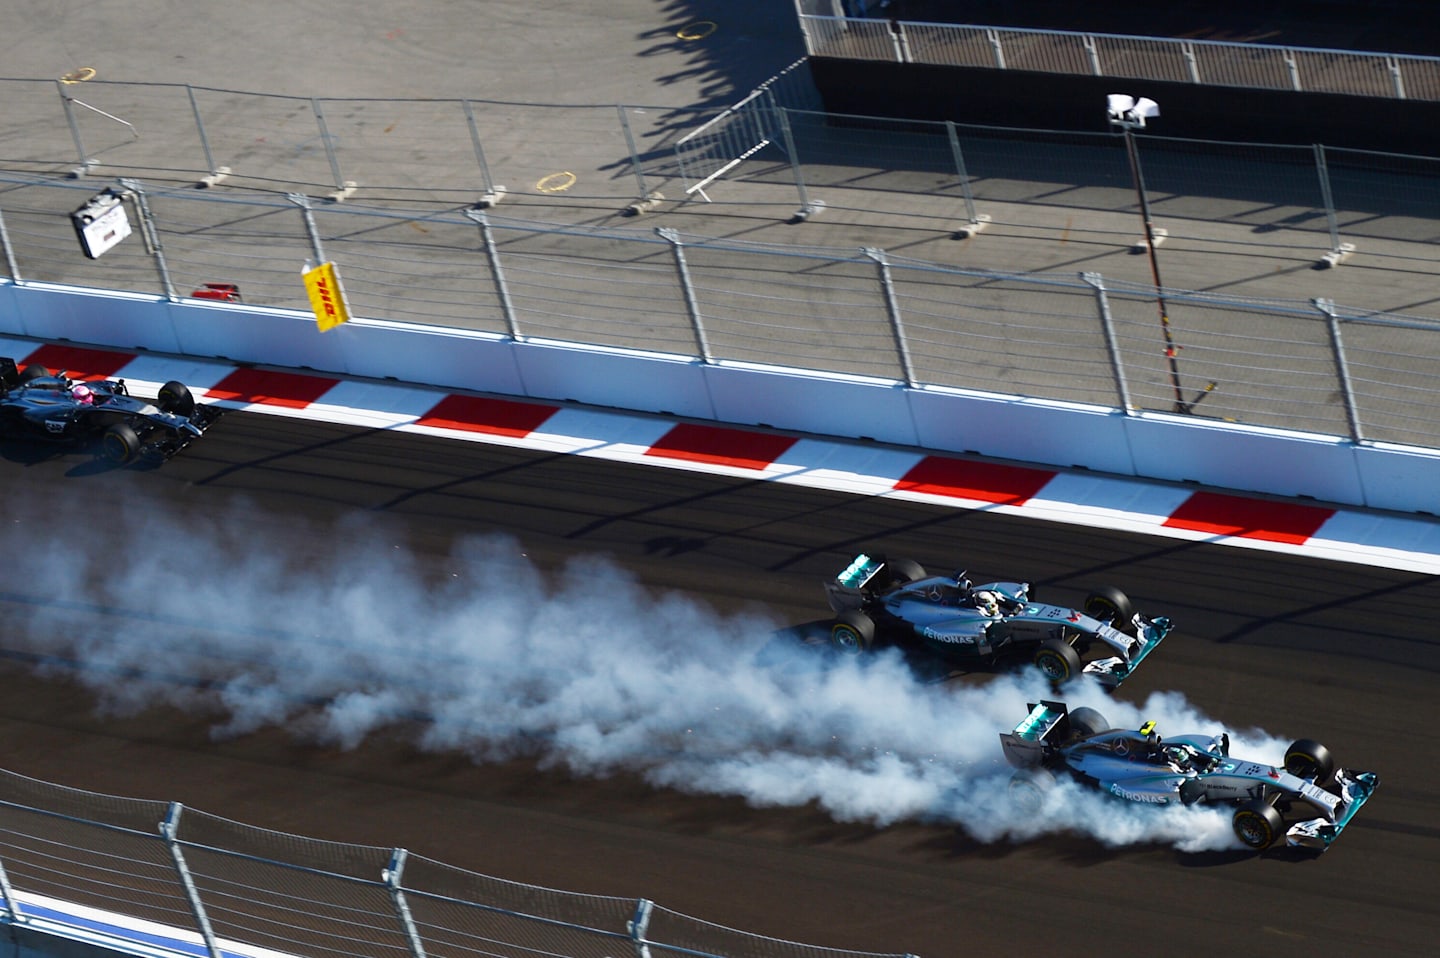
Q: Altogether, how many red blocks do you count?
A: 6